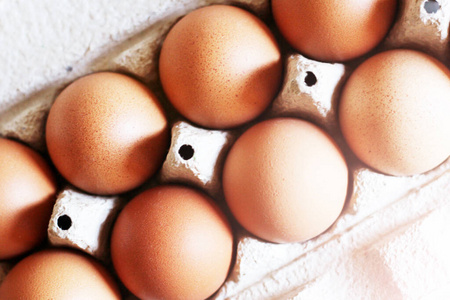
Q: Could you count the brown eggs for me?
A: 8